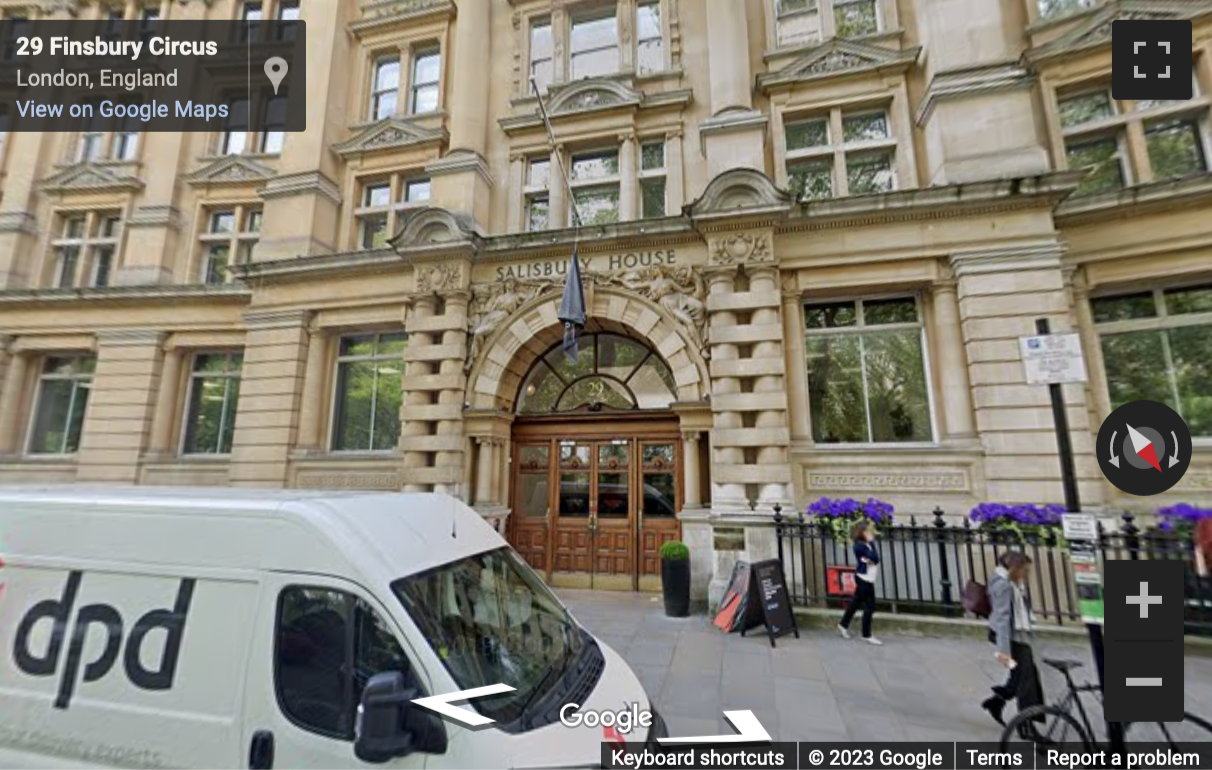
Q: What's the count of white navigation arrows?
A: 2